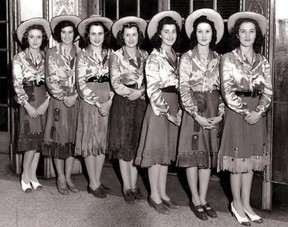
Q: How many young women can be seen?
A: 7